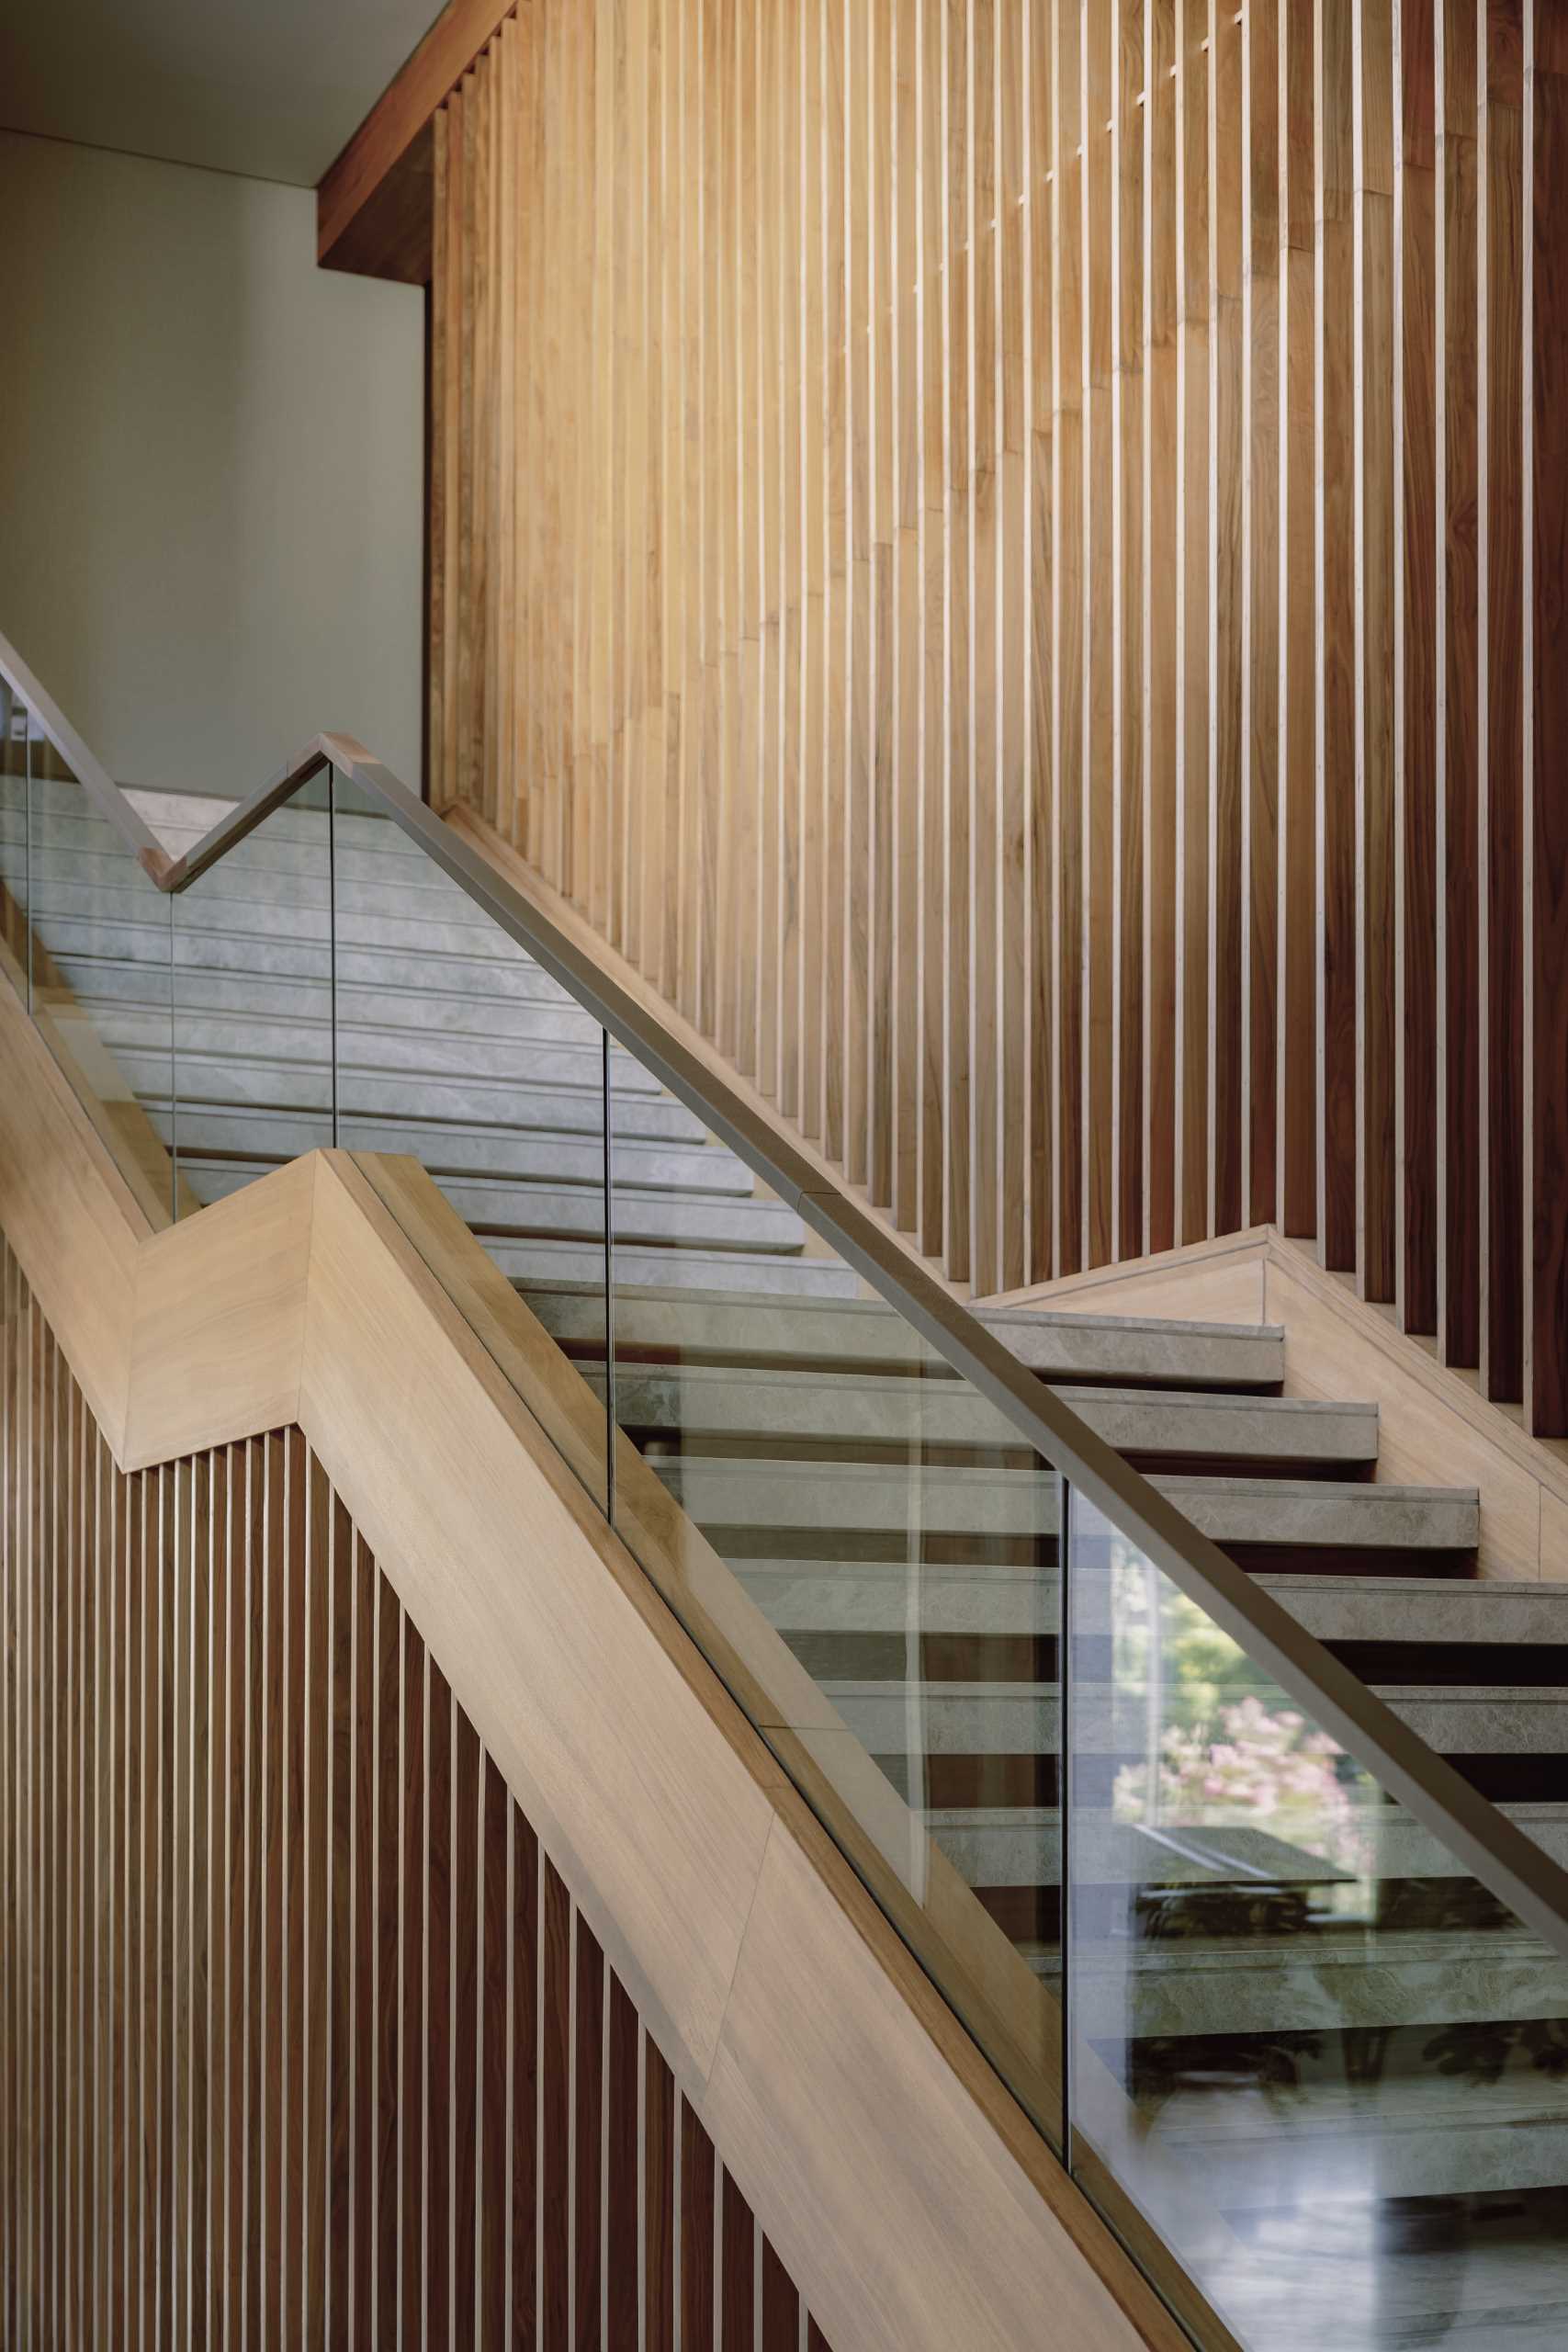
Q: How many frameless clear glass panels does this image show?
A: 6